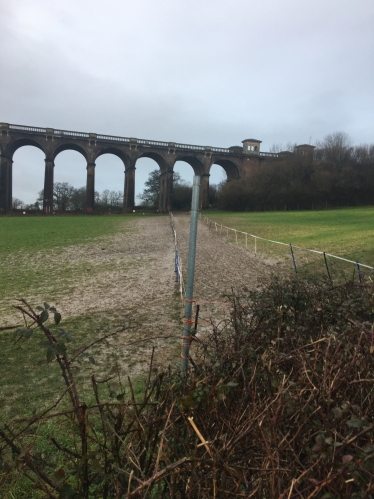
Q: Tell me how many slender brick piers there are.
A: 6